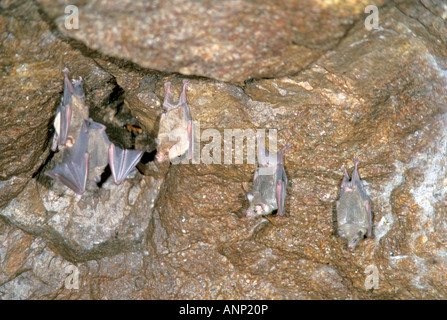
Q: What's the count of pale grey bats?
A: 5